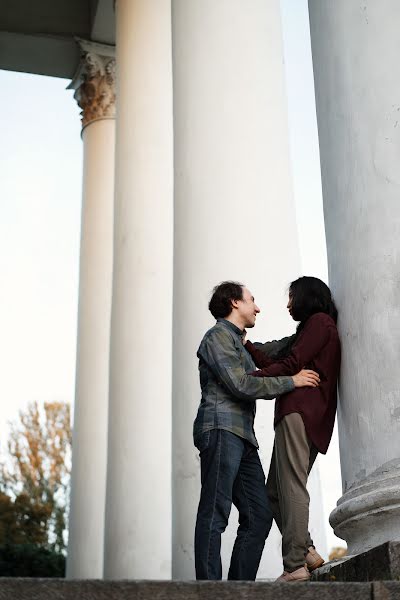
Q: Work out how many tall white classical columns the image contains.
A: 4